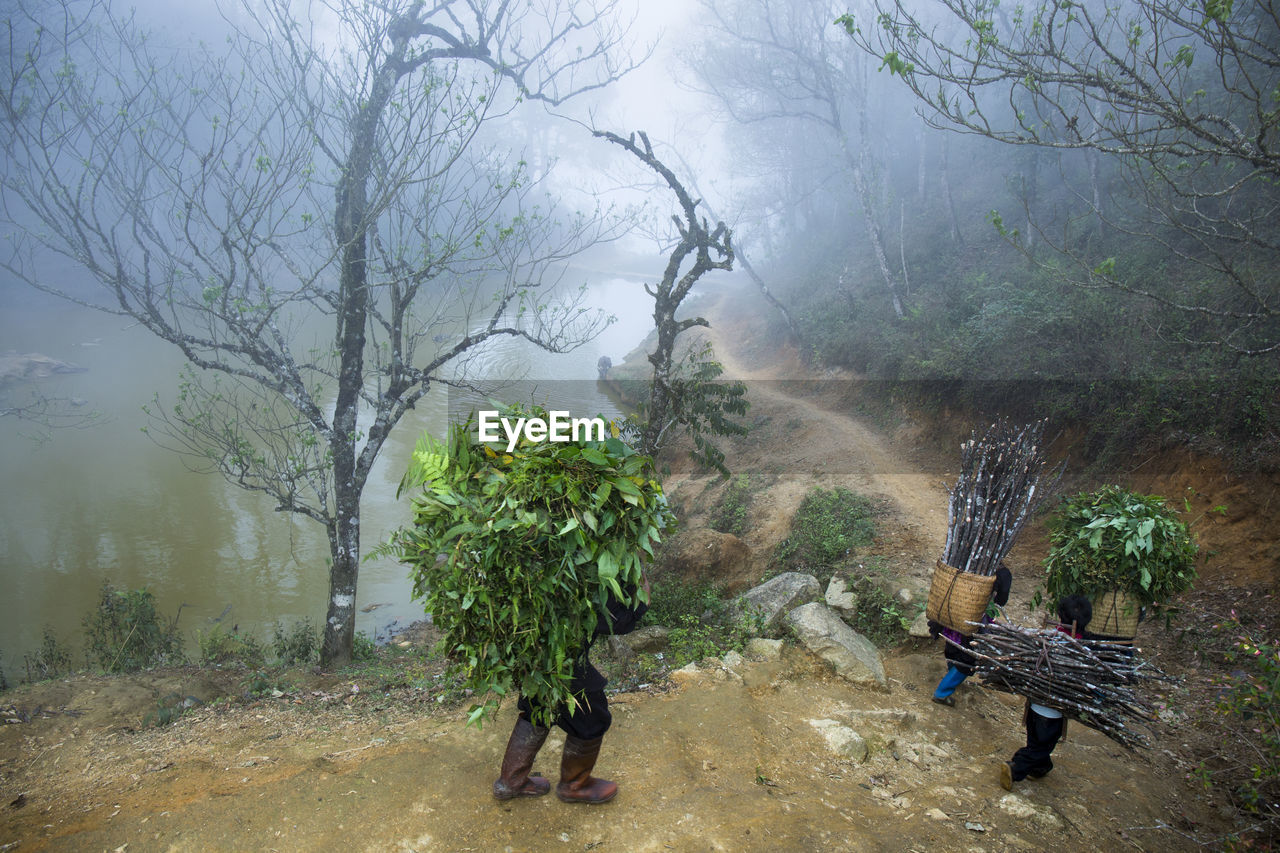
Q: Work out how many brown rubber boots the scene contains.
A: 2